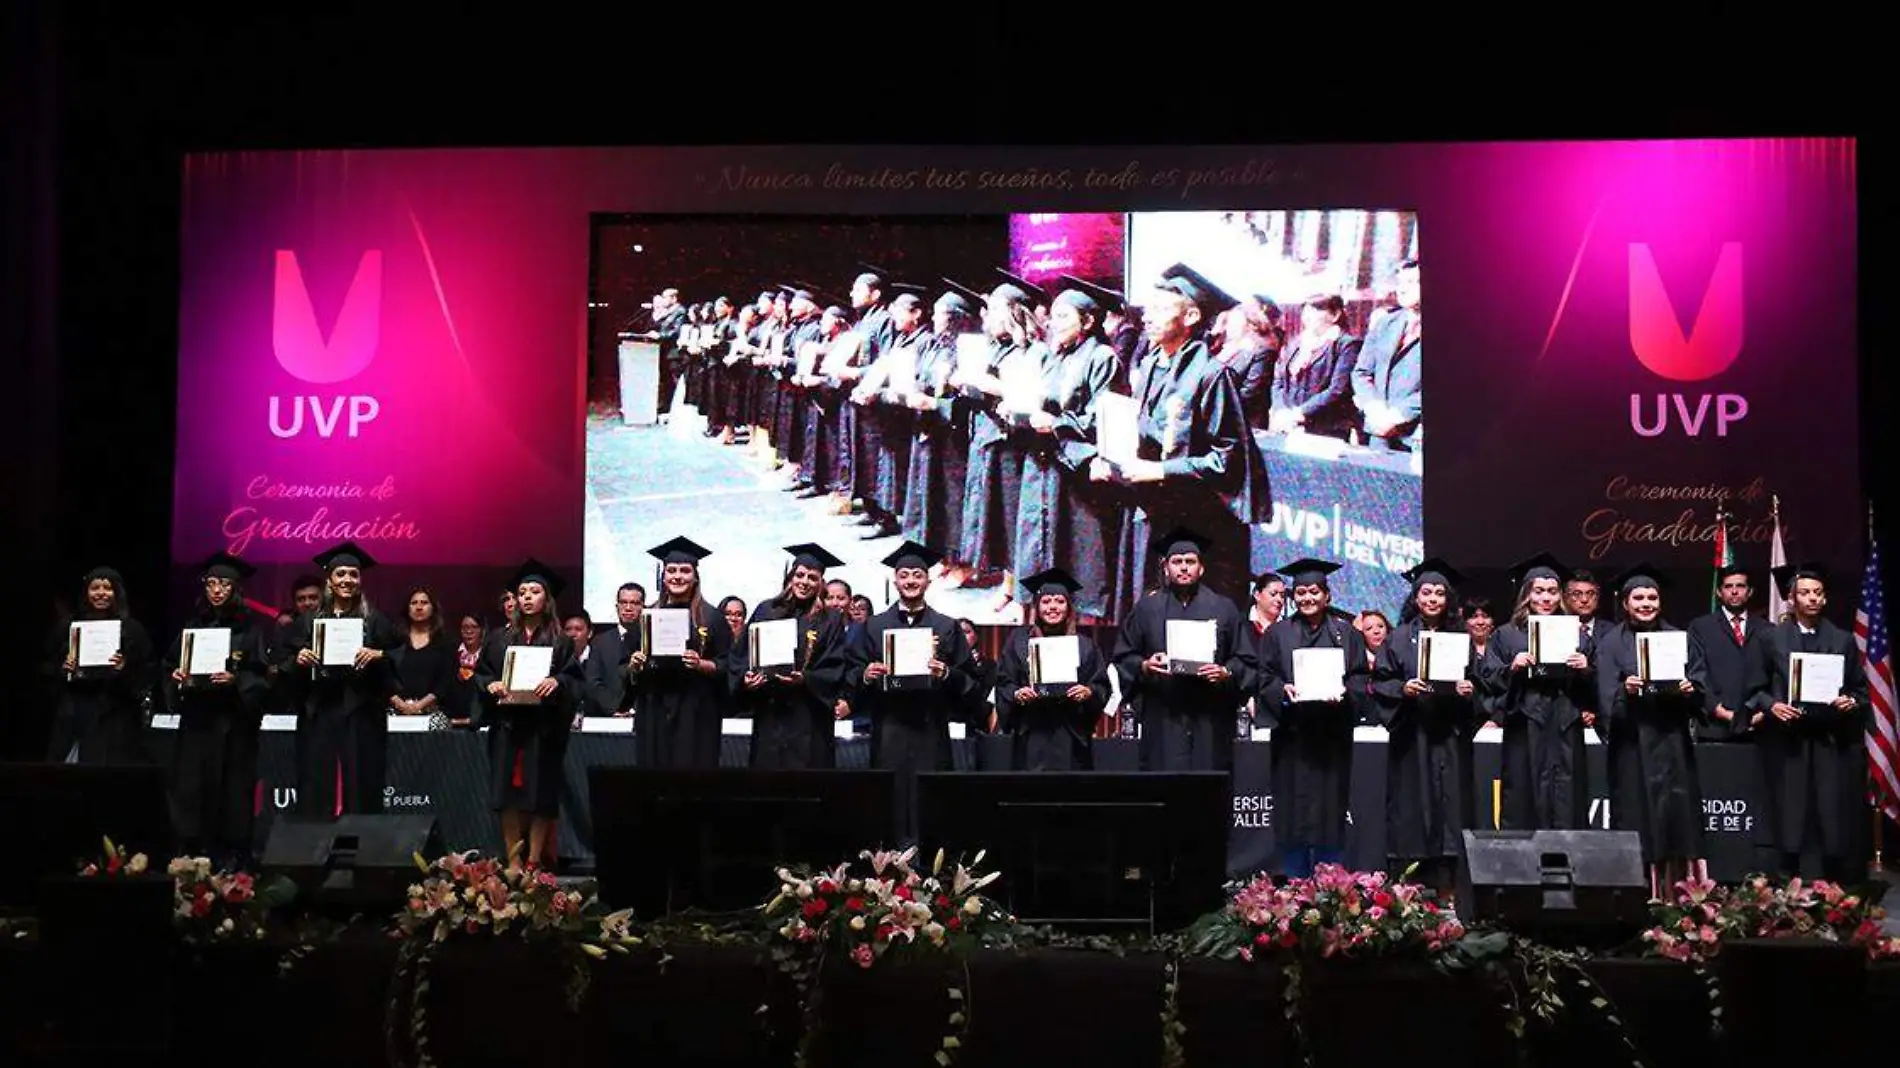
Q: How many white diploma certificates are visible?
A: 14